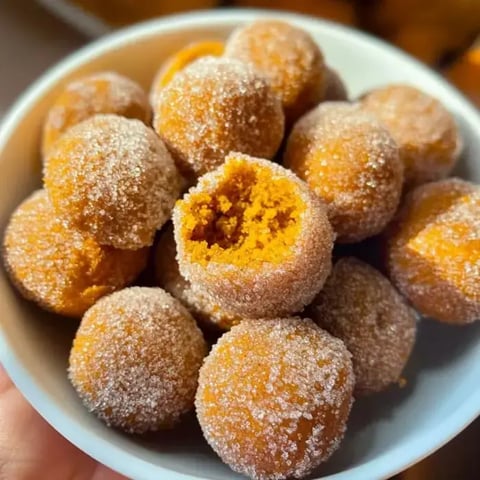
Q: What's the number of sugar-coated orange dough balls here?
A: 15